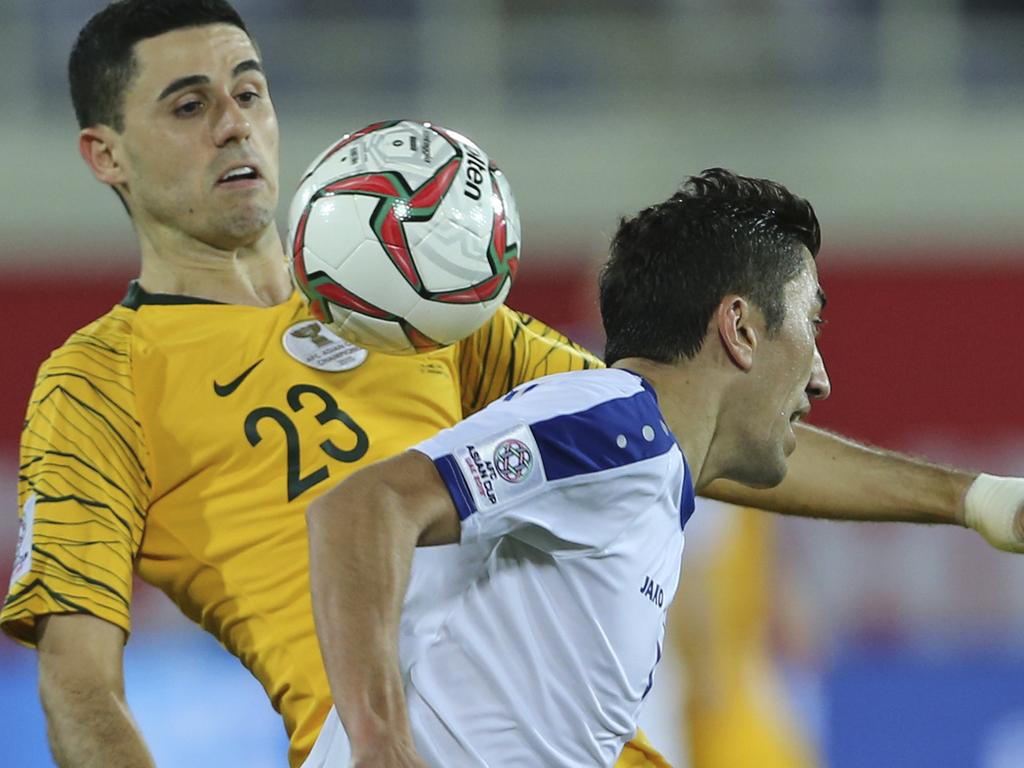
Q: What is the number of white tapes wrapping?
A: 1